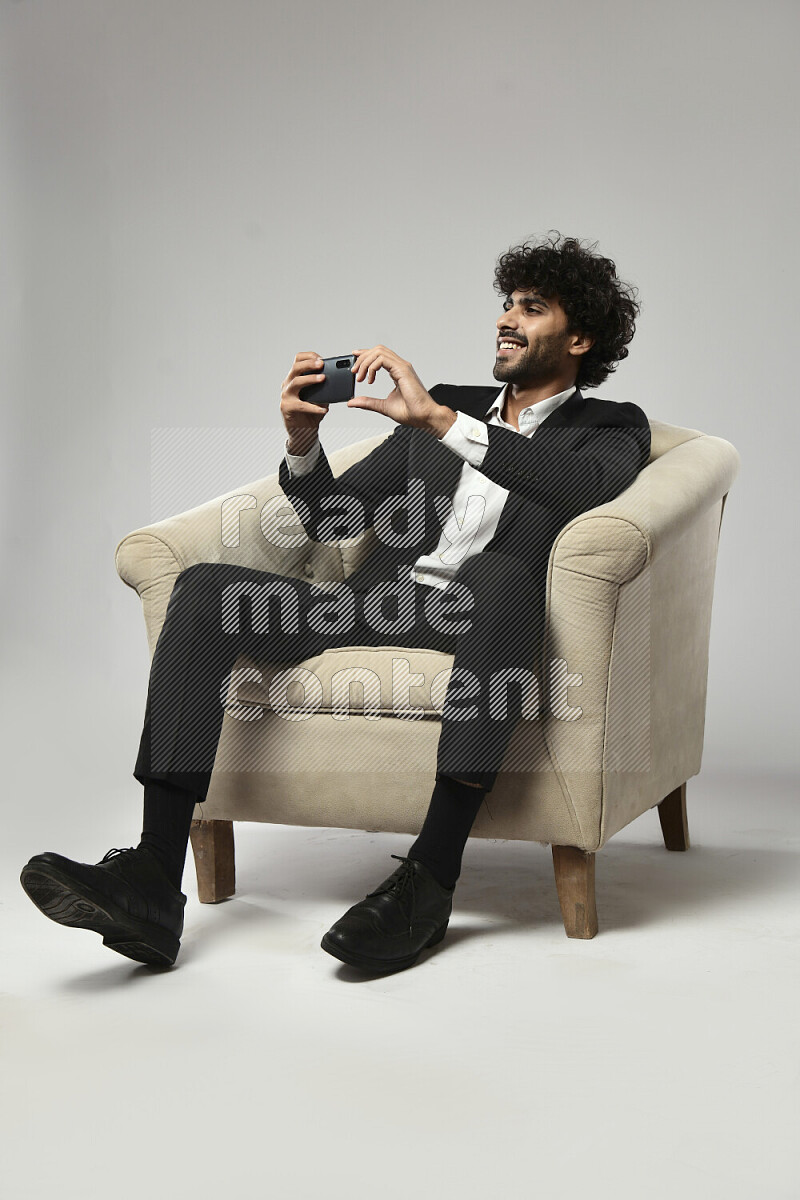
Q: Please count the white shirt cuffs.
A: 2